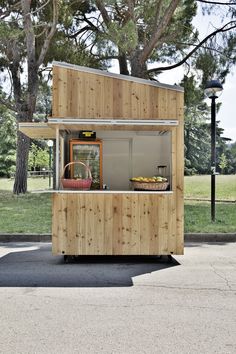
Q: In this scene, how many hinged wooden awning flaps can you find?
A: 2